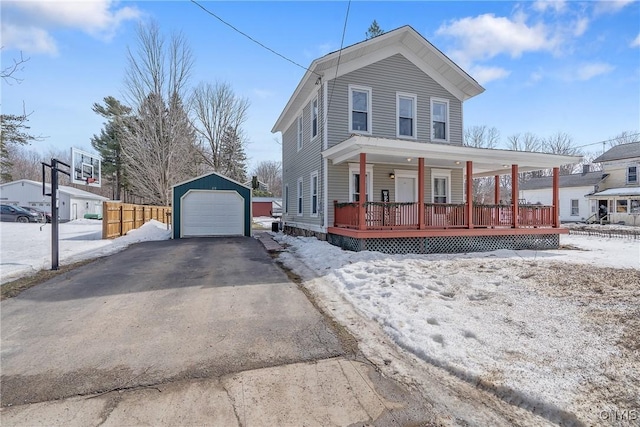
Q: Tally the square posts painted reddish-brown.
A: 6